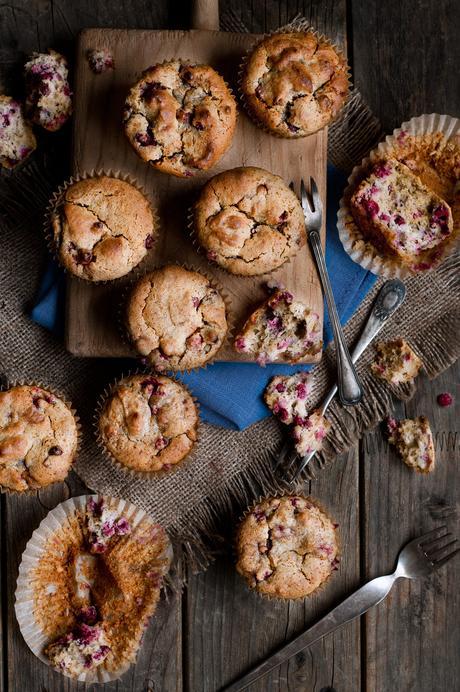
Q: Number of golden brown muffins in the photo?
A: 8